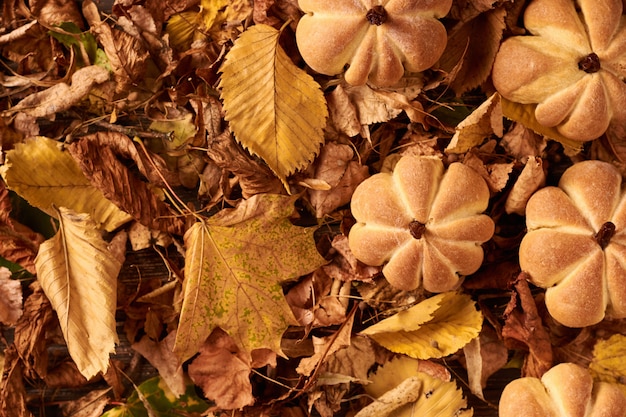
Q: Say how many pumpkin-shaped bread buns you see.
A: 5